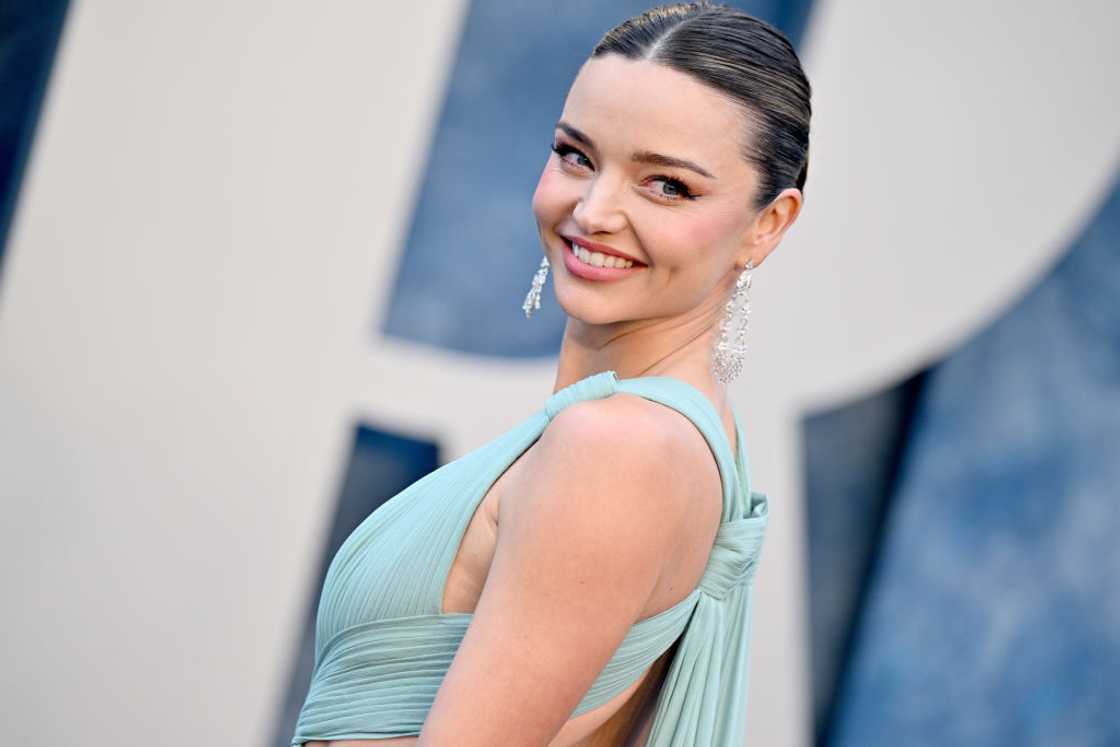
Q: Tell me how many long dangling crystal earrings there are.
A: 2